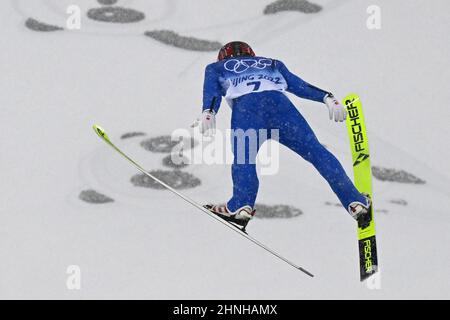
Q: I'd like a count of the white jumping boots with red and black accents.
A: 2